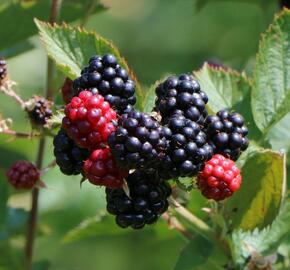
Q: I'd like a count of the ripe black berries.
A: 7